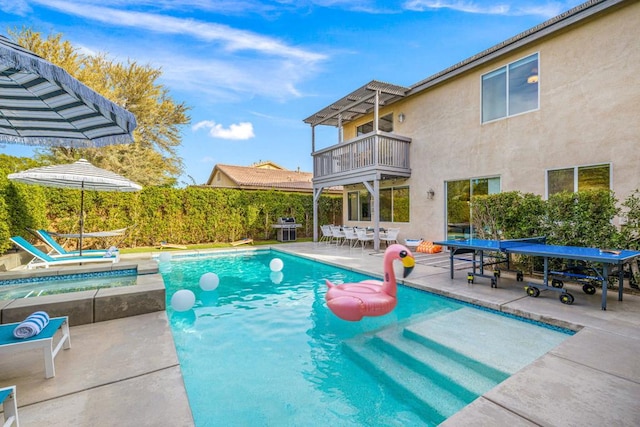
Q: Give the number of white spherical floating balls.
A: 4